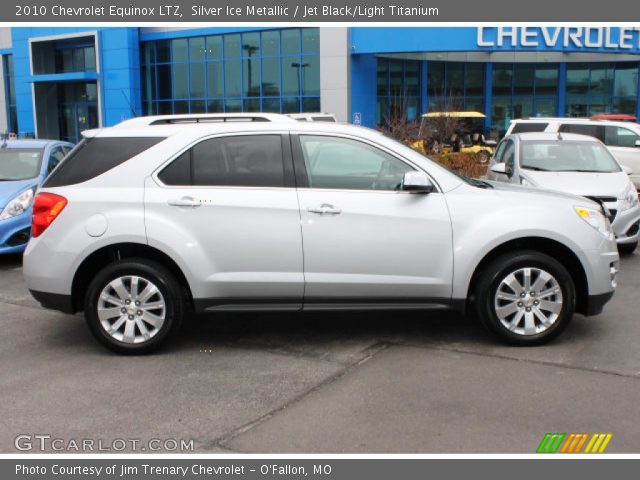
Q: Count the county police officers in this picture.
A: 0